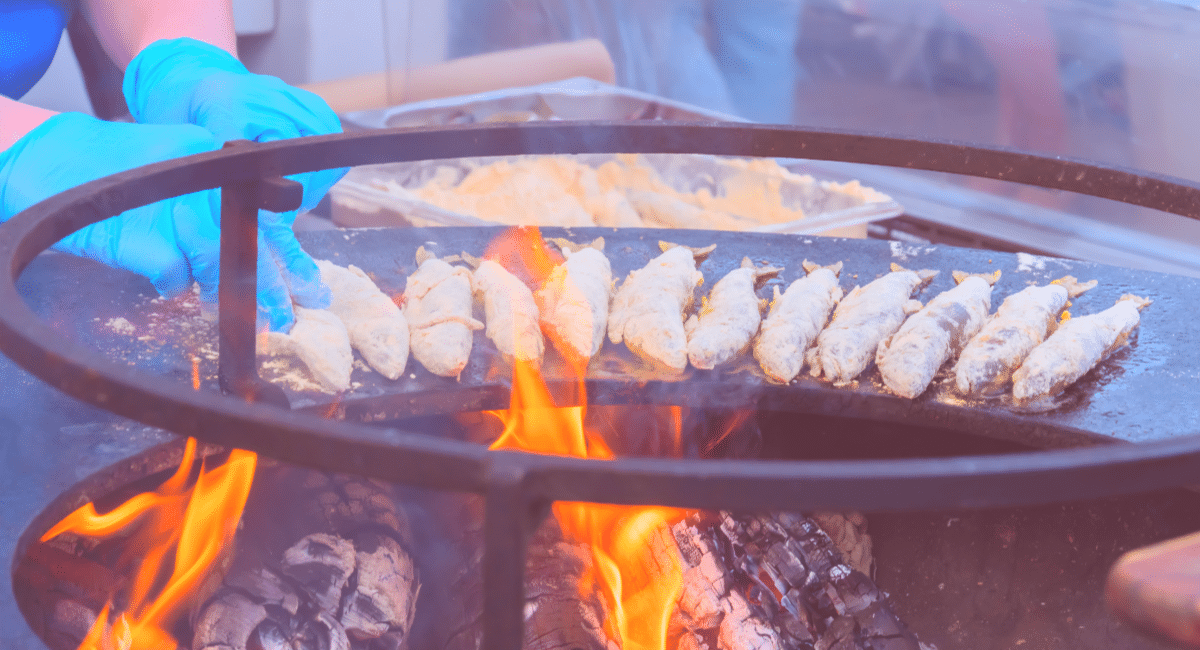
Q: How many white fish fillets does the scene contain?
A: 12